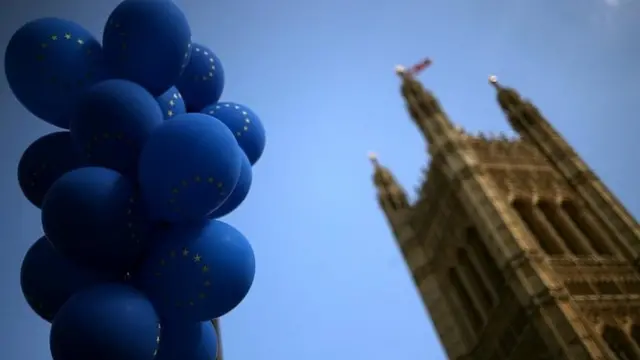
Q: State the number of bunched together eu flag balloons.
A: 14